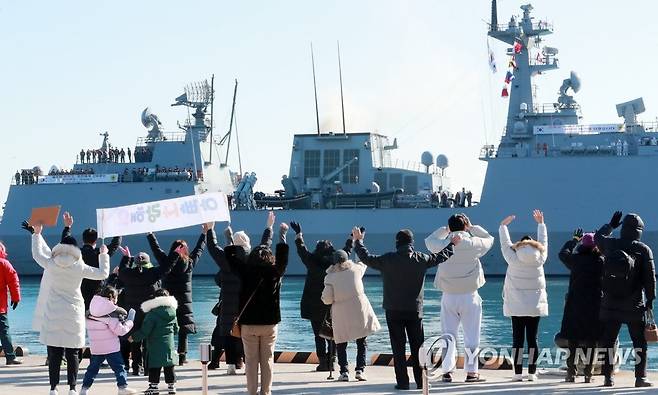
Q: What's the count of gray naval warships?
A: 1